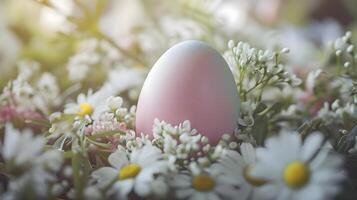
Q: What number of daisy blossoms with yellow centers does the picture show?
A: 5